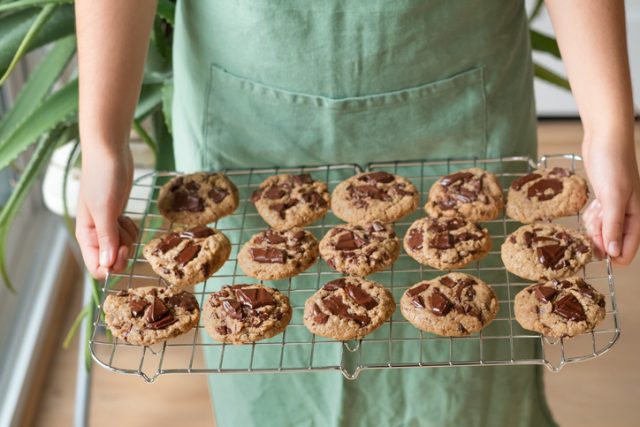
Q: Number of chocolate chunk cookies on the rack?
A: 15